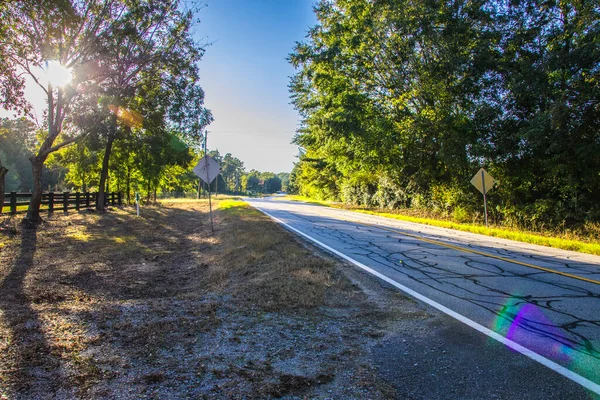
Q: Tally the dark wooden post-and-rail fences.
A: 1